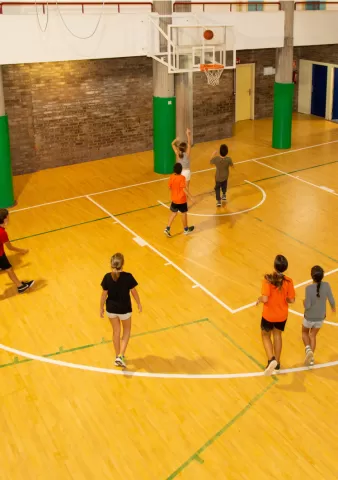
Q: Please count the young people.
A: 7